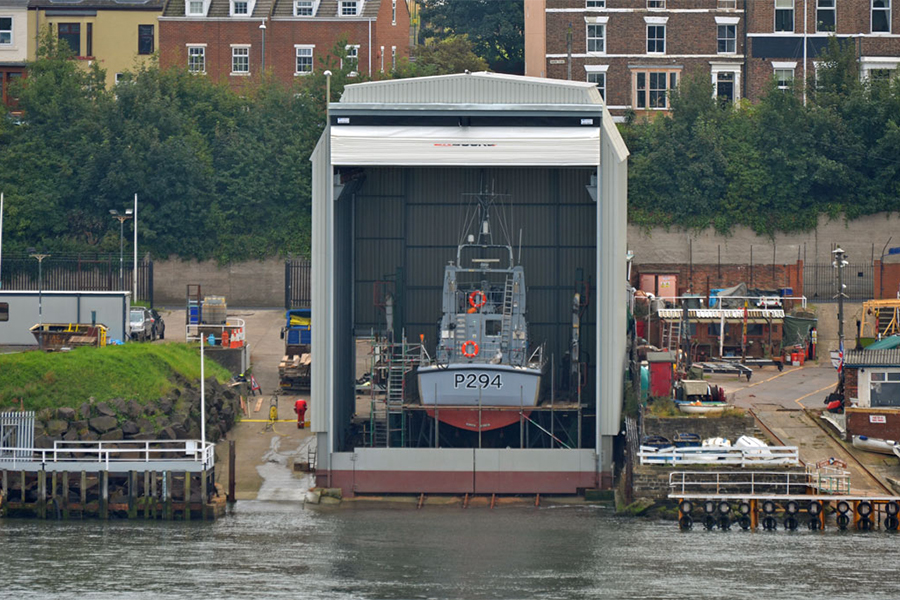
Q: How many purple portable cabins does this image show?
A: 0